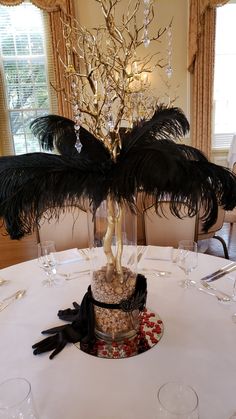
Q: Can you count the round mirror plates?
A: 1